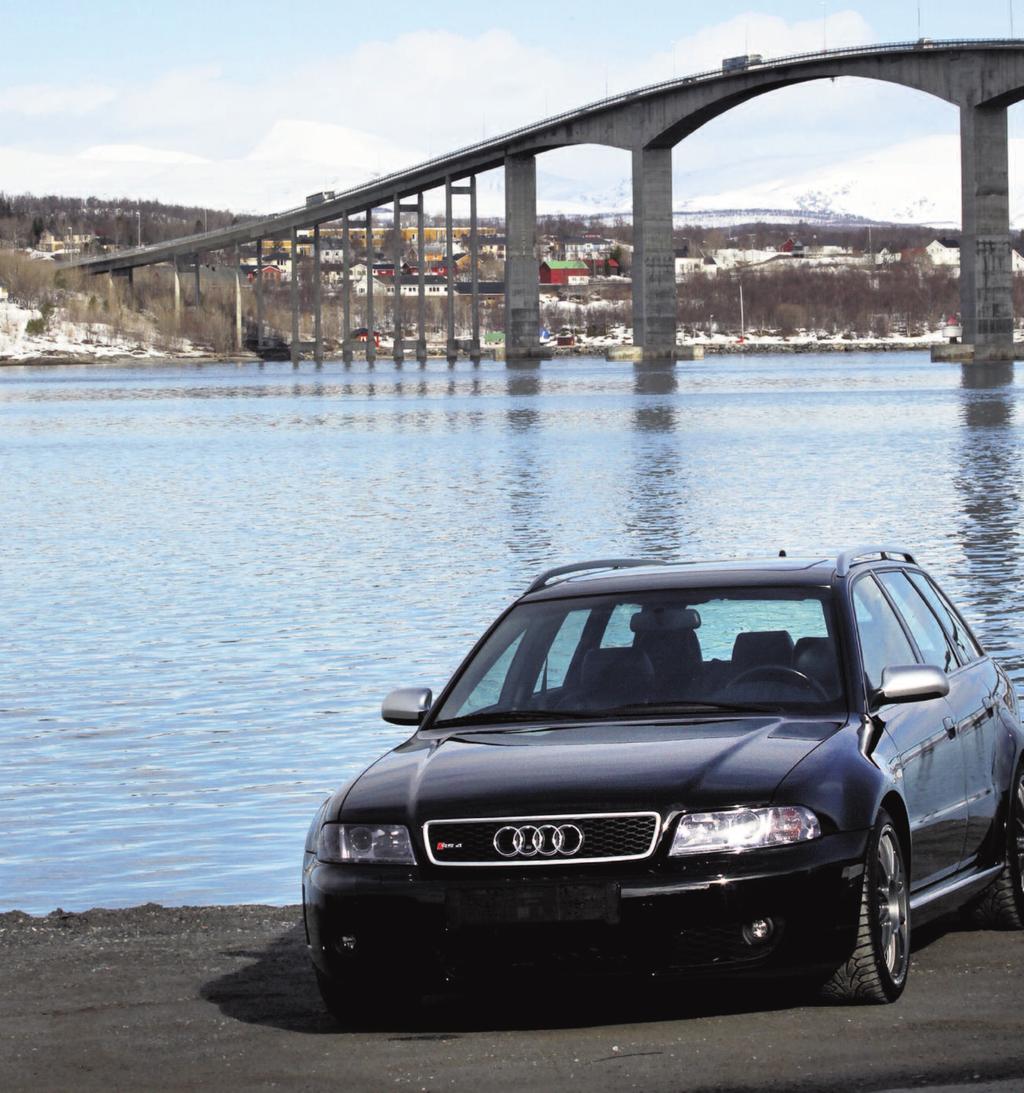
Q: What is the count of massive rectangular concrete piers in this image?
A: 3